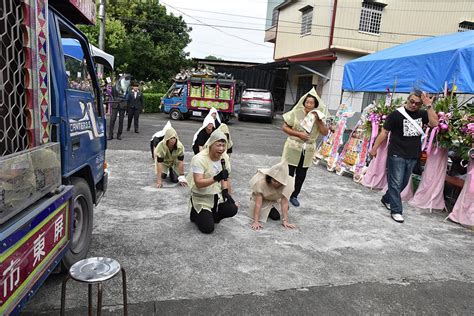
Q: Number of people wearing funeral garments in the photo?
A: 8